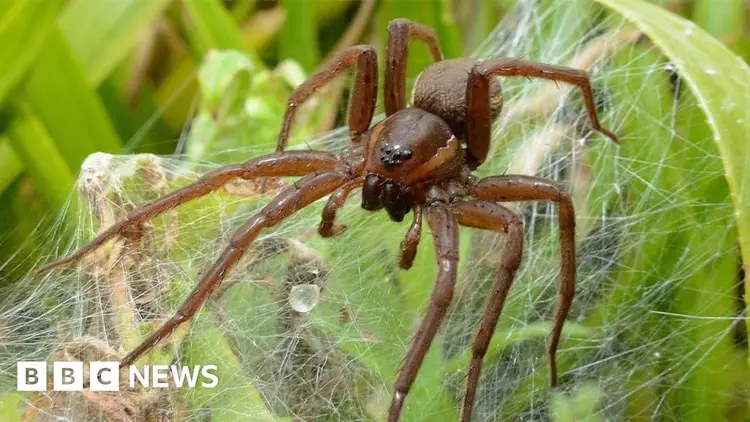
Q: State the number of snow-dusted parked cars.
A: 0